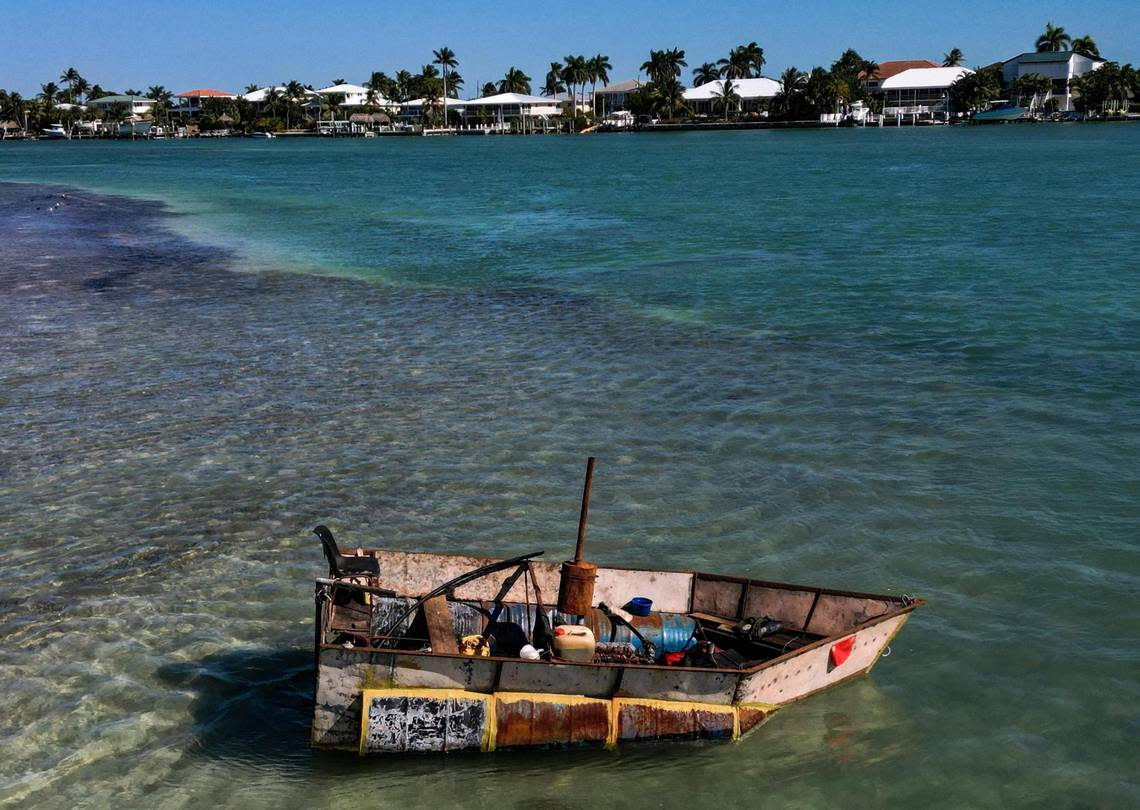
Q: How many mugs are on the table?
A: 0